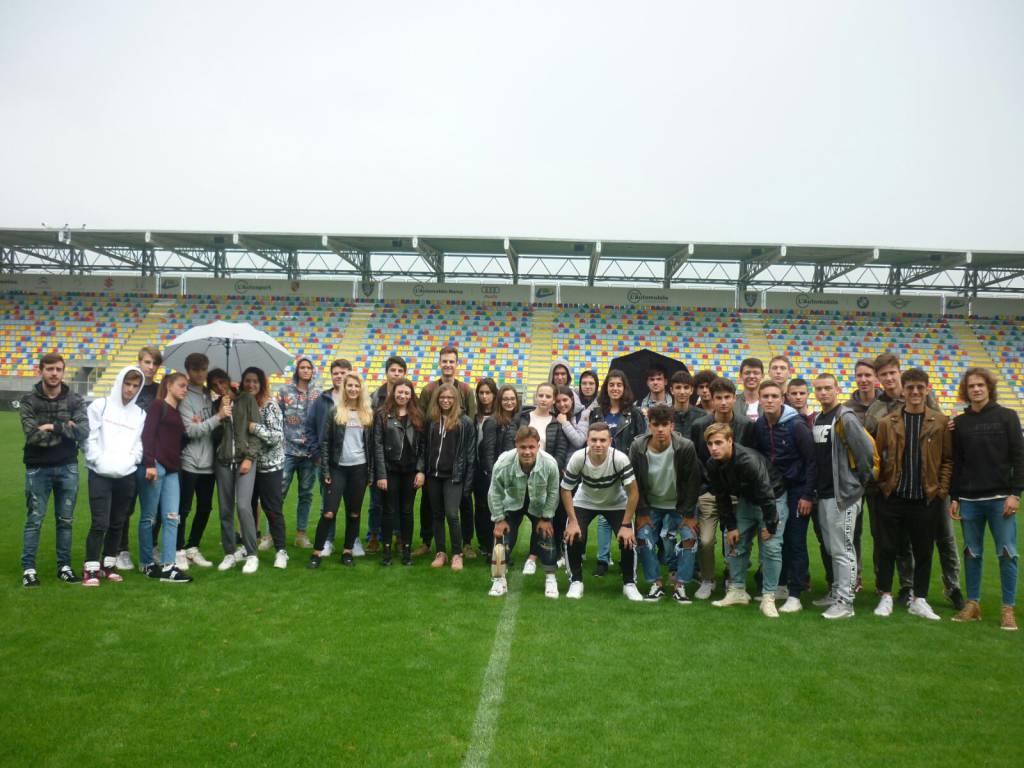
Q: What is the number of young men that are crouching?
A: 4